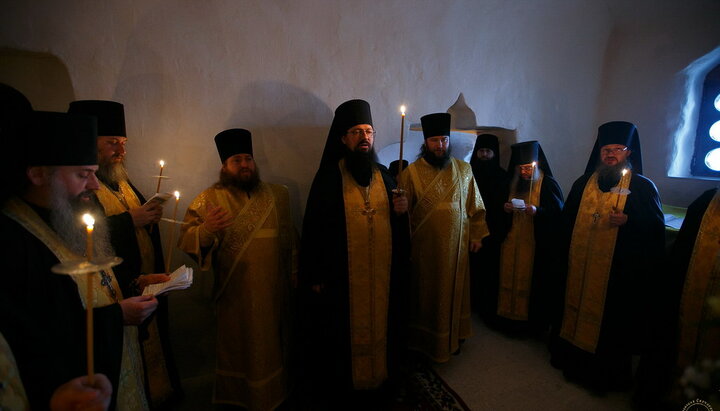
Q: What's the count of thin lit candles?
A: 6